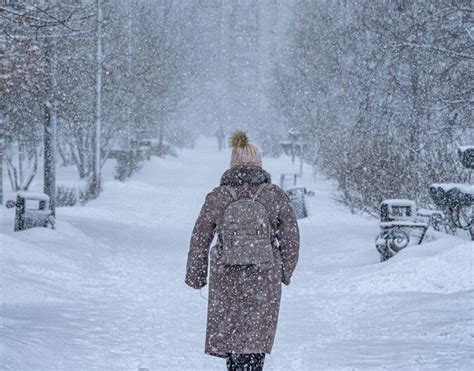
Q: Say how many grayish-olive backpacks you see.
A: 1